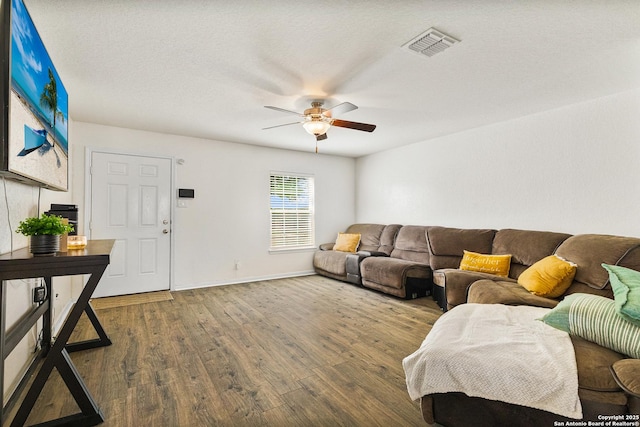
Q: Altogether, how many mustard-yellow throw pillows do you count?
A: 3